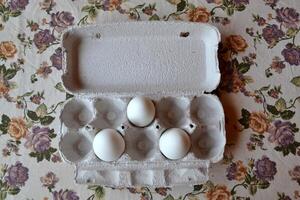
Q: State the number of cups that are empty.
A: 7